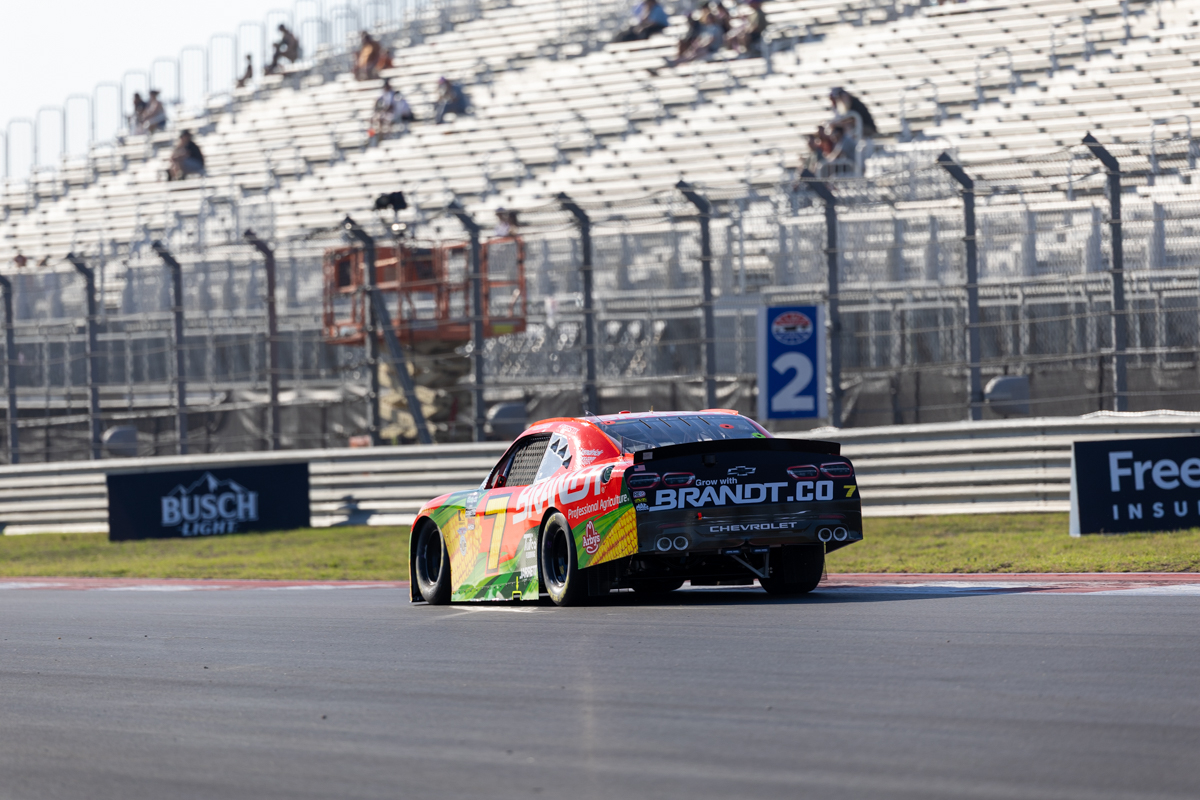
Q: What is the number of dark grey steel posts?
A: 11